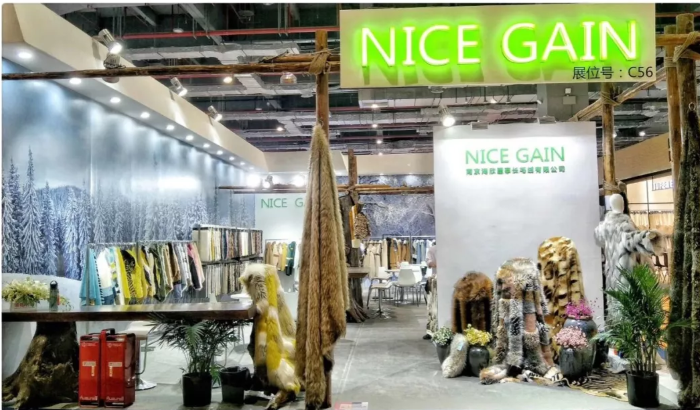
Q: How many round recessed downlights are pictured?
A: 11